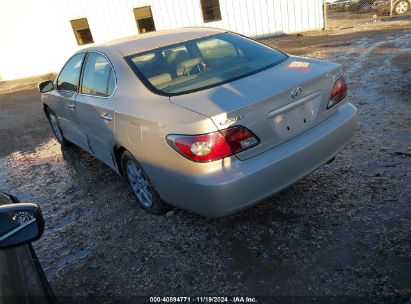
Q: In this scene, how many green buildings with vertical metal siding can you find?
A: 0